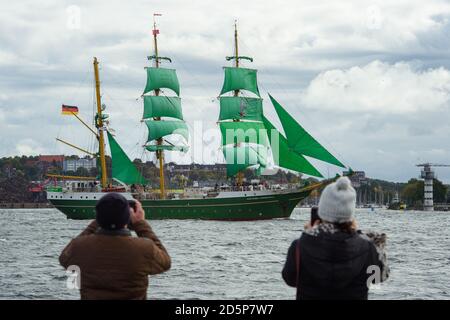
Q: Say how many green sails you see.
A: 10